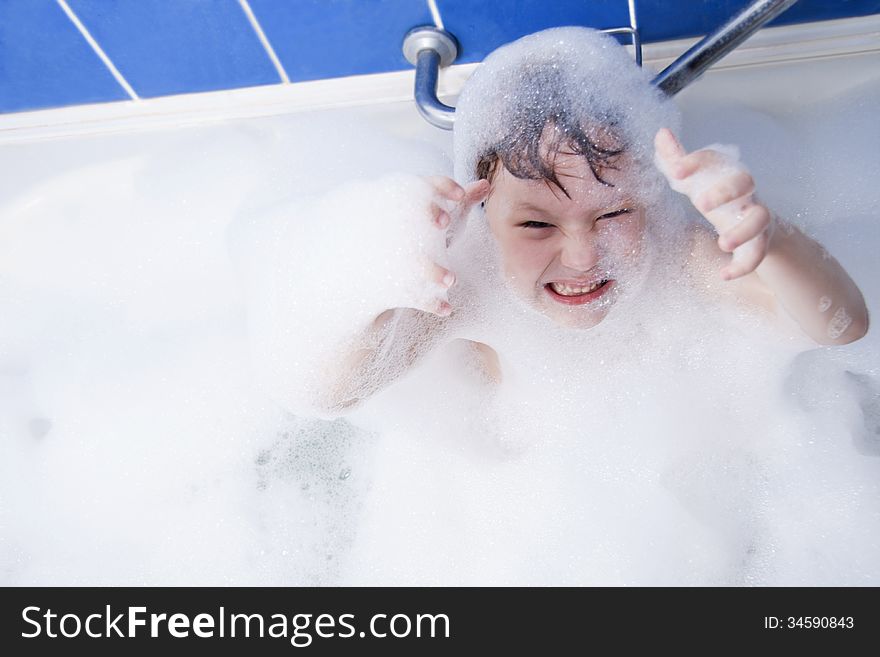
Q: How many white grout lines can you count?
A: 4